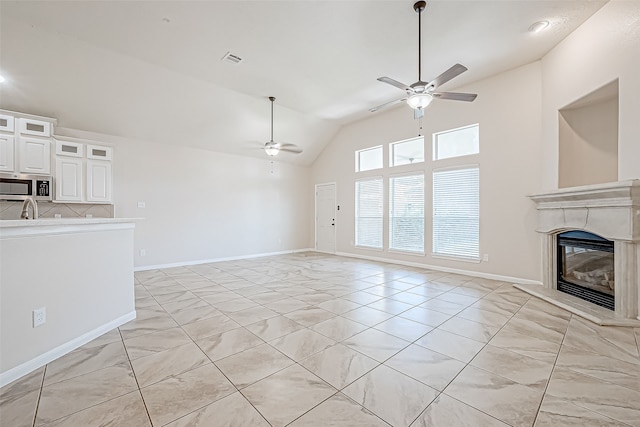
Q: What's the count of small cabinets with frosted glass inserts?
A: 4